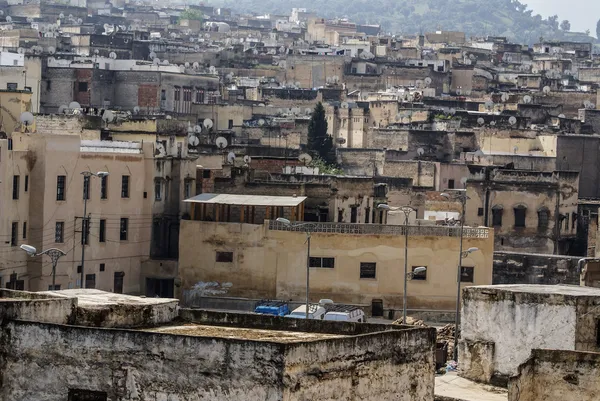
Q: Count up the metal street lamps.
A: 5